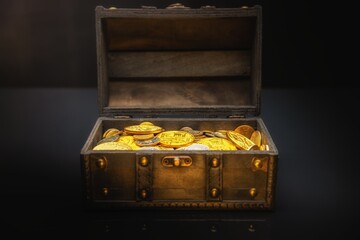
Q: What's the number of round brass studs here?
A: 8